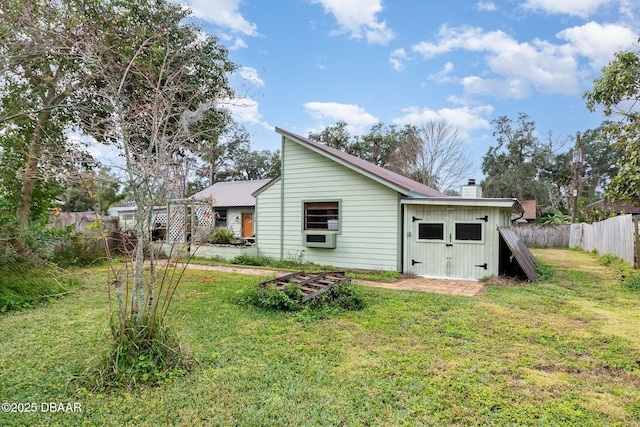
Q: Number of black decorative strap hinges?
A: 4